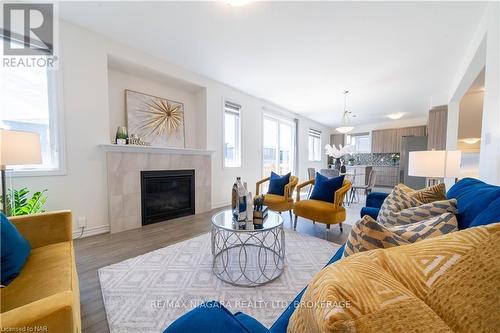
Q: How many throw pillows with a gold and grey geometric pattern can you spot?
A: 2